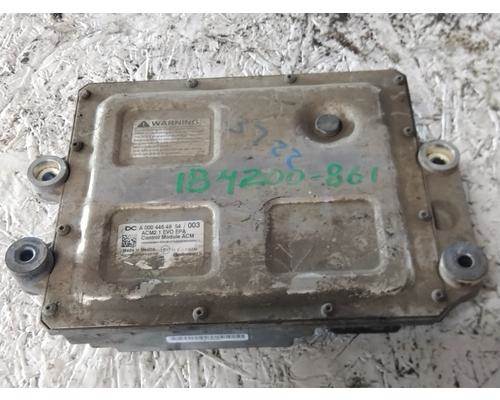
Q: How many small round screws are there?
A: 12